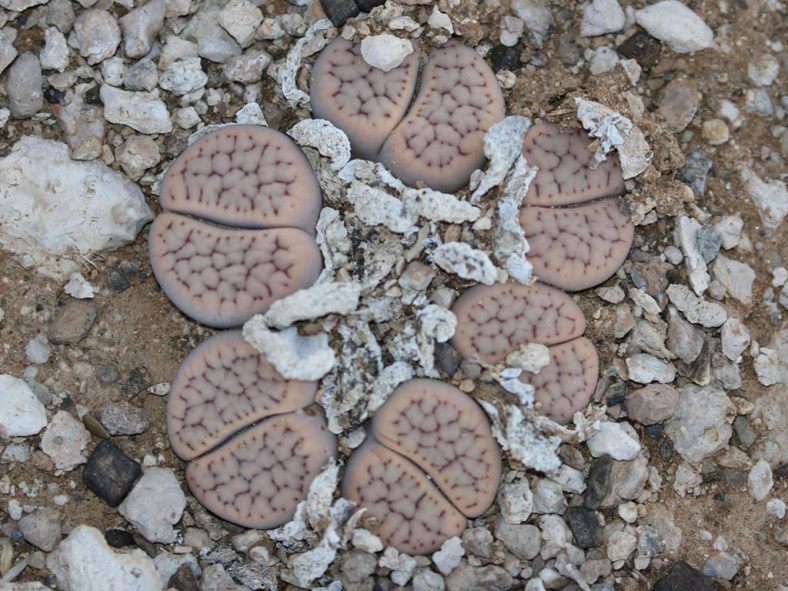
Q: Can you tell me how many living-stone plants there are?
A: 6